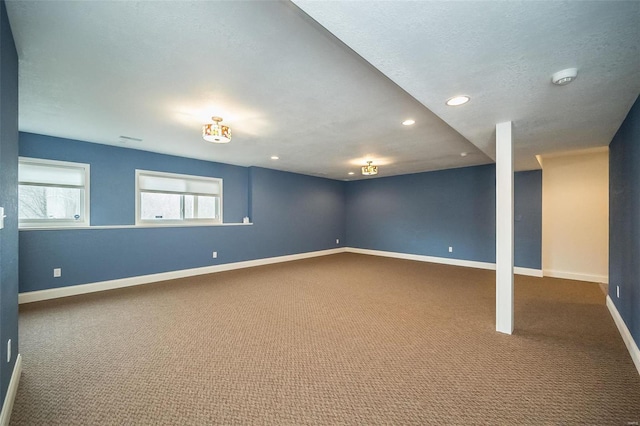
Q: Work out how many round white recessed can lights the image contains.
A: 4